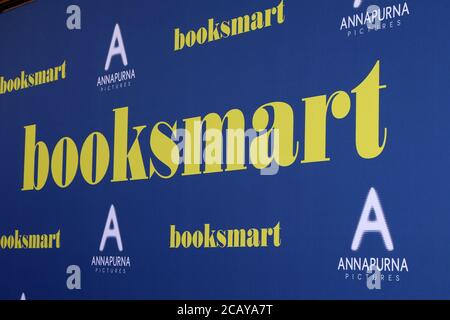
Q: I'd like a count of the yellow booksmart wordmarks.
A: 5